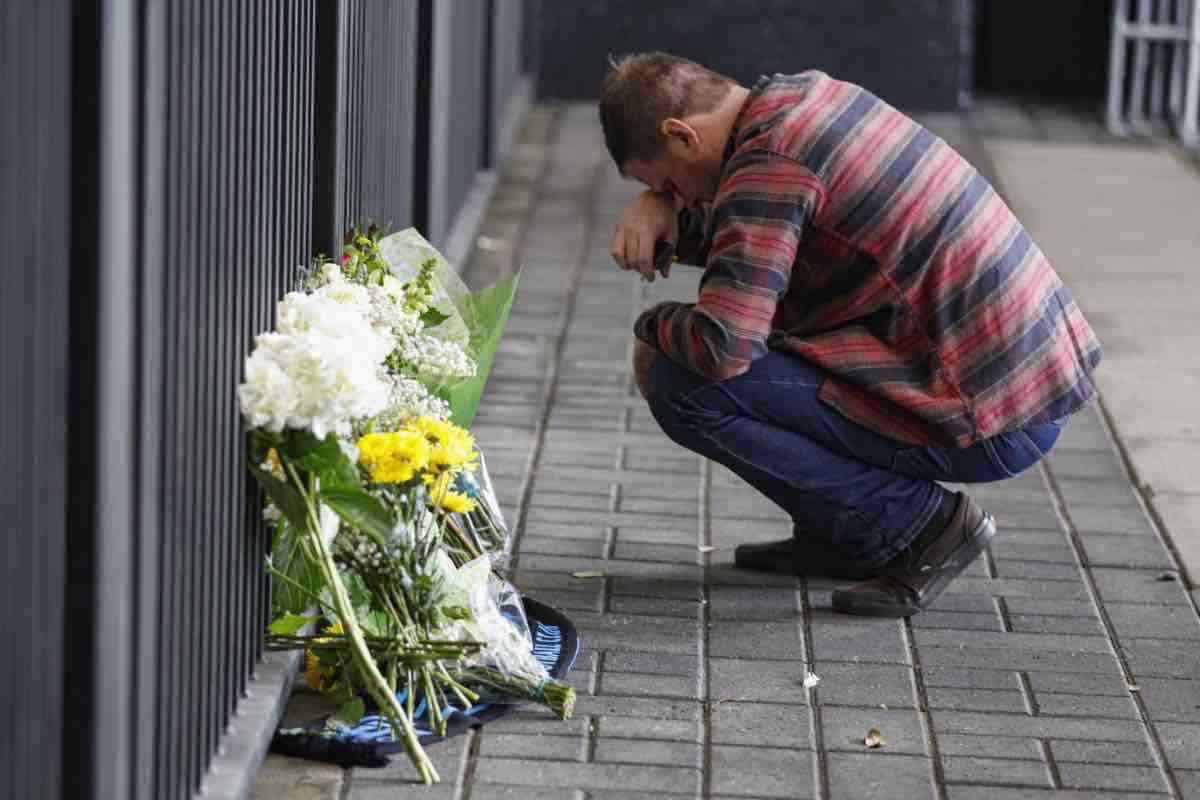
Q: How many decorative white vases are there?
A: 0